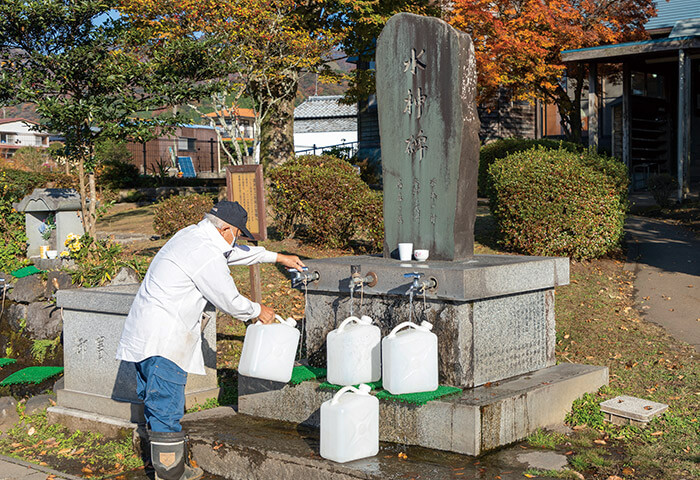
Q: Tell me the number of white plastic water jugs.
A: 4